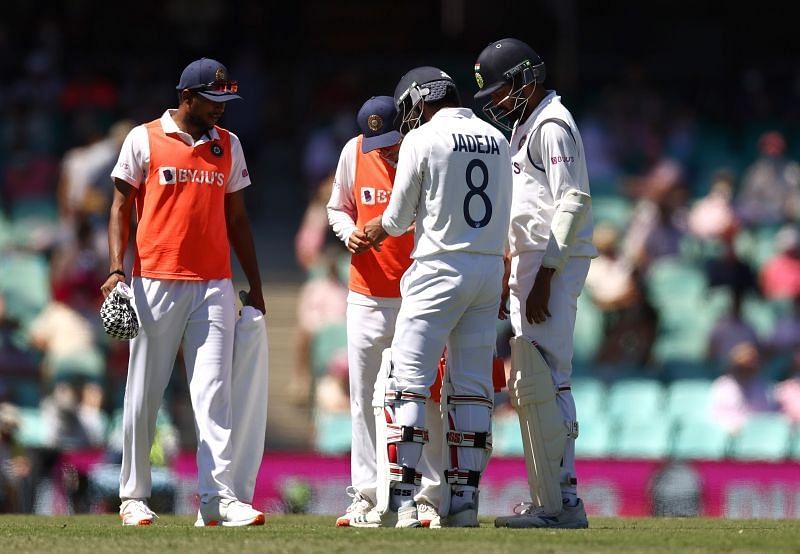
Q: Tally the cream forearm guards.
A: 1